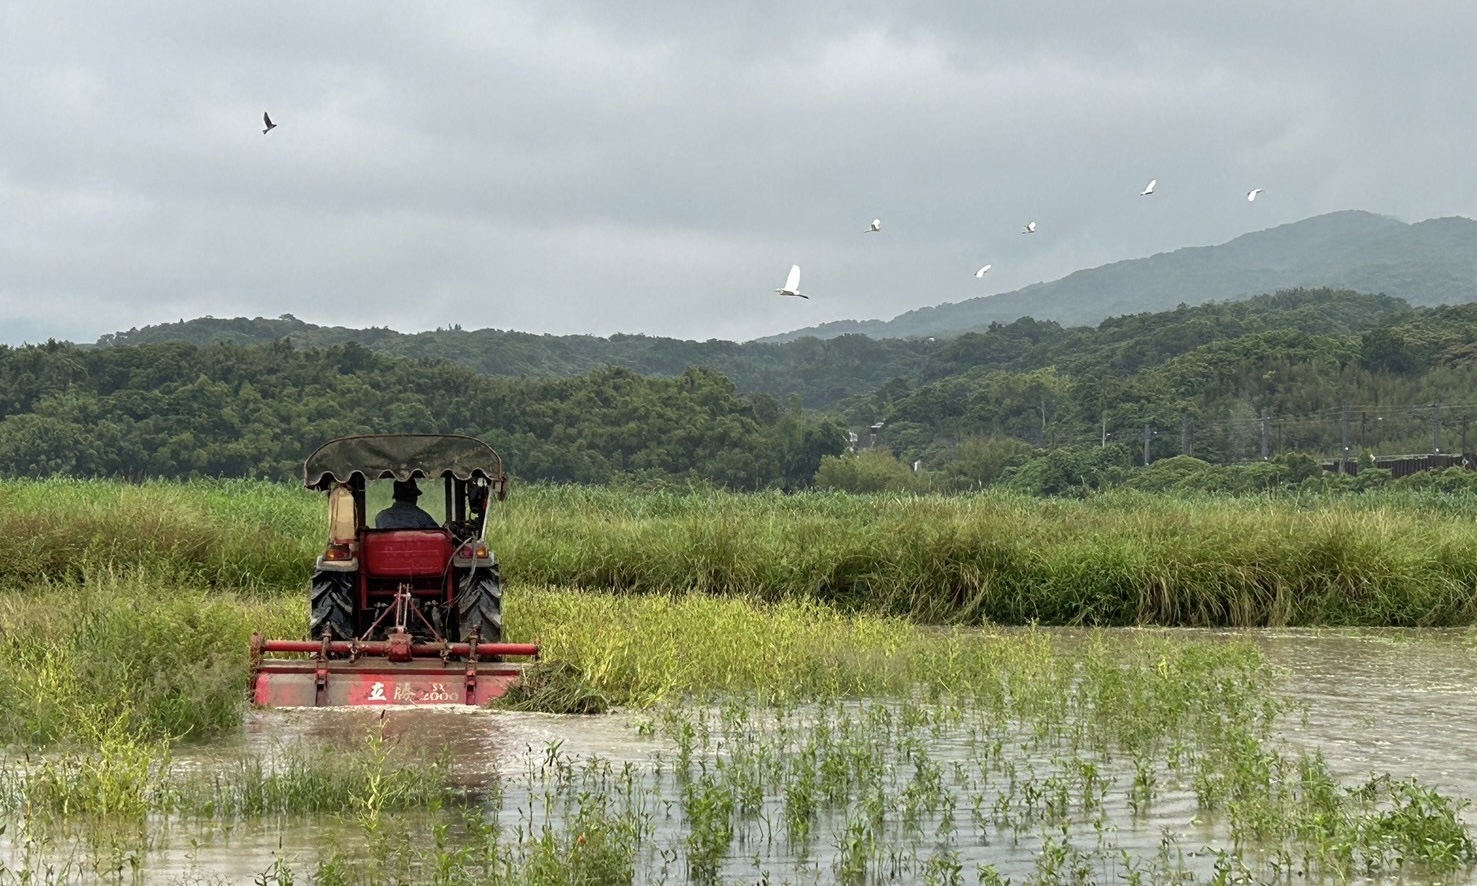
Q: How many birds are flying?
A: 7